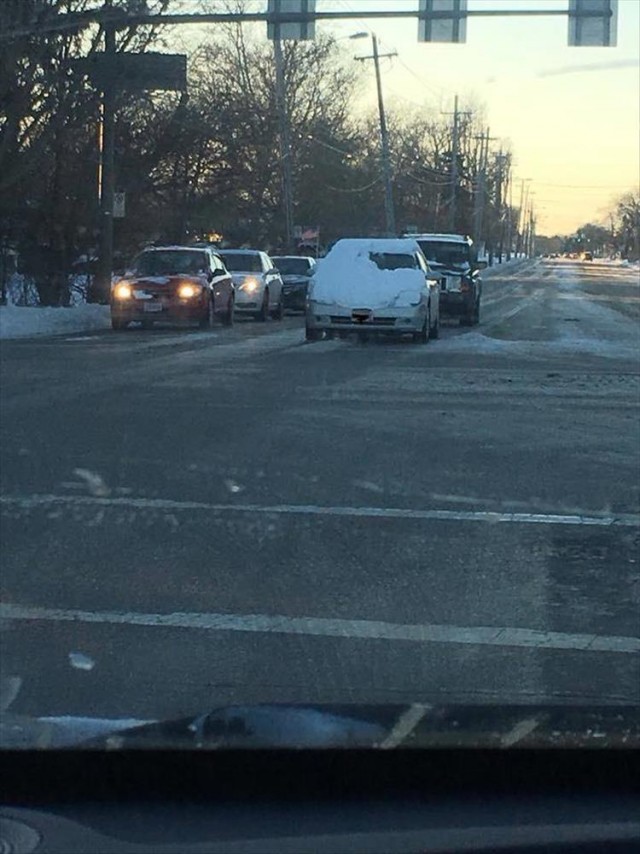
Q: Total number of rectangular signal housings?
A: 3